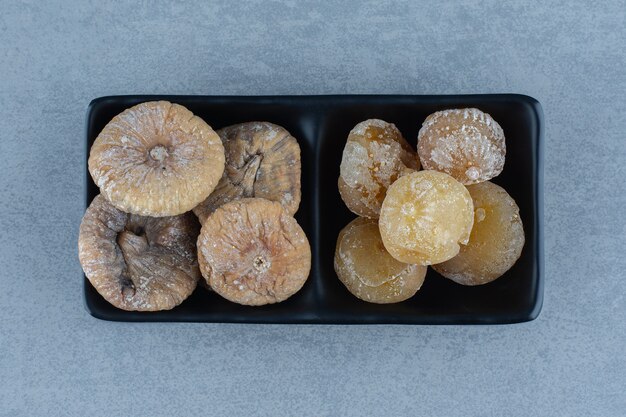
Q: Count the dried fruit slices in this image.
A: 9